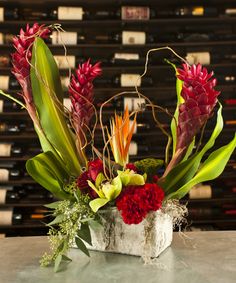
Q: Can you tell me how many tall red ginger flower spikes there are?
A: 3